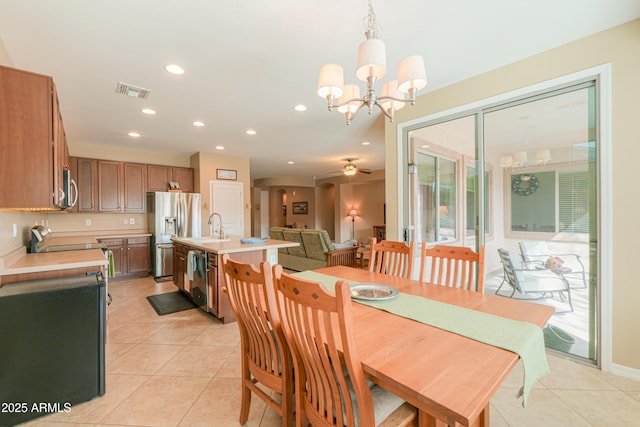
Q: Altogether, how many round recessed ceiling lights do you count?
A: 9